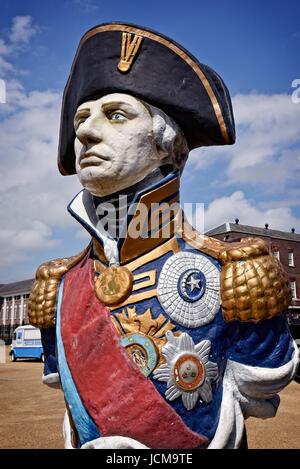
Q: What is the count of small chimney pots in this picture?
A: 3